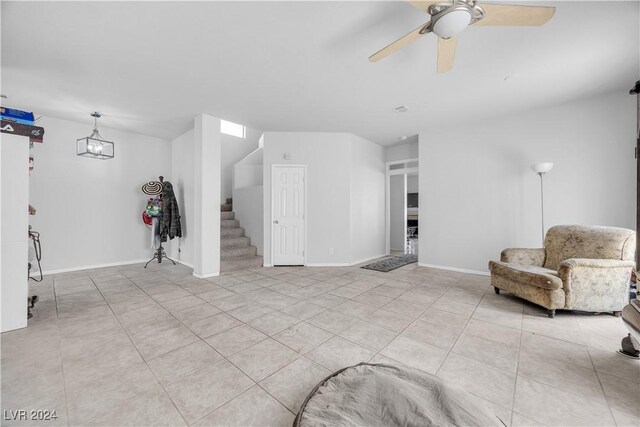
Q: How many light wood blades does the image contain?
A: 4